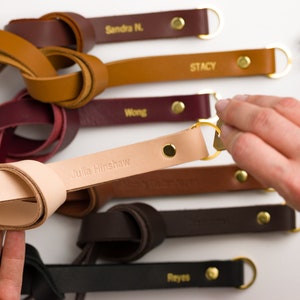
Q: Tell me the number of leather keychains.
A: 7